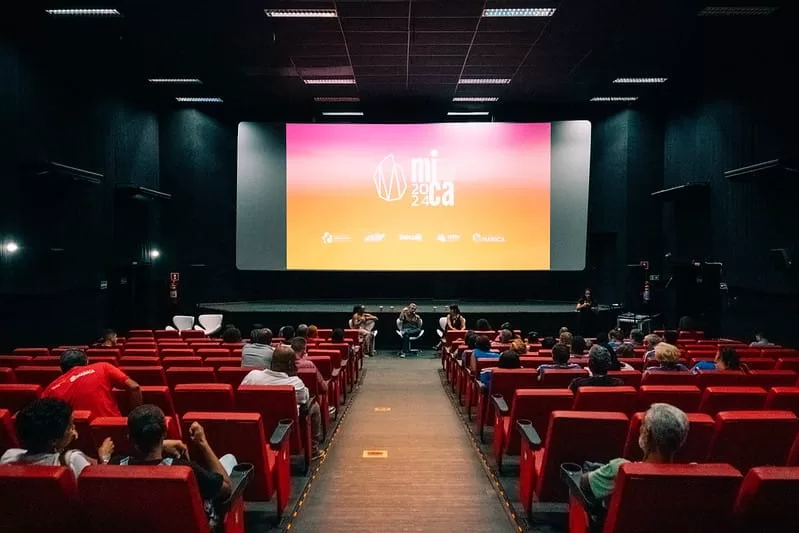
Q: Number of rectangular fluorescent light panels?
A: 14